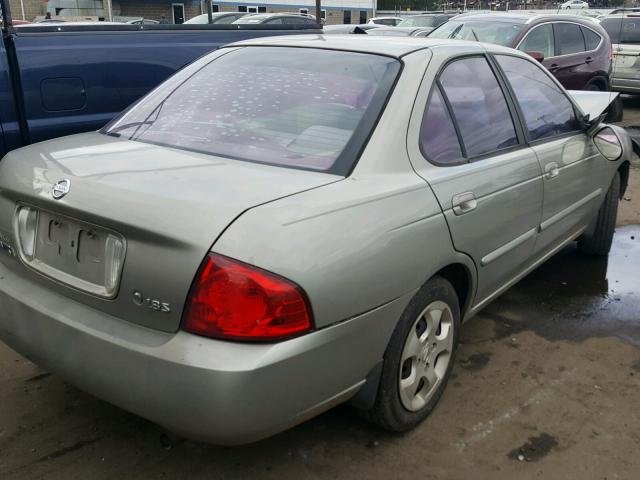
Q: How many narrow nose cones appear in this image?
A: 0